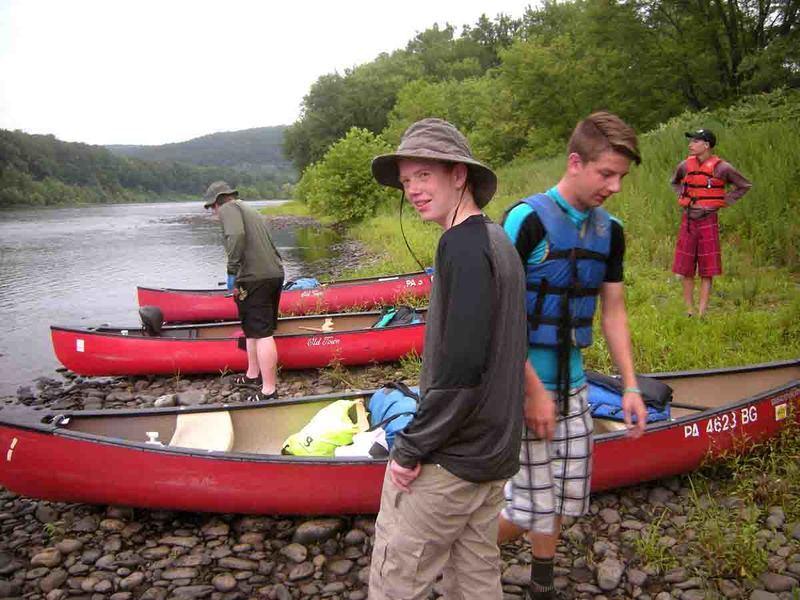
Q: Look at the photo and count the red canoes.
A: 3